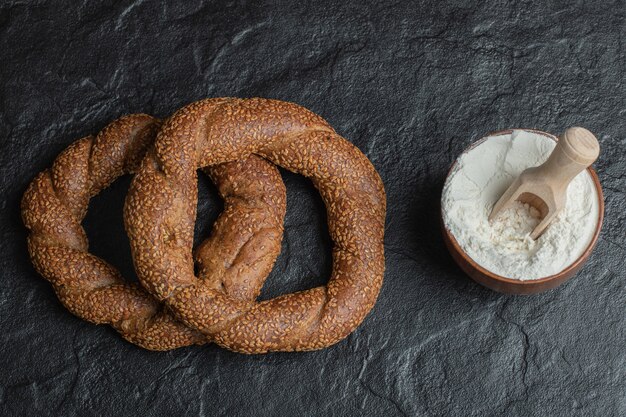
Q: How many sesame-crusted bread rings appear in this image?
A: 2